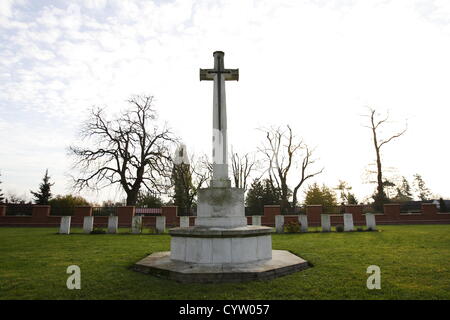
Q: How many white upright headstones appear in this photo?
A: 12